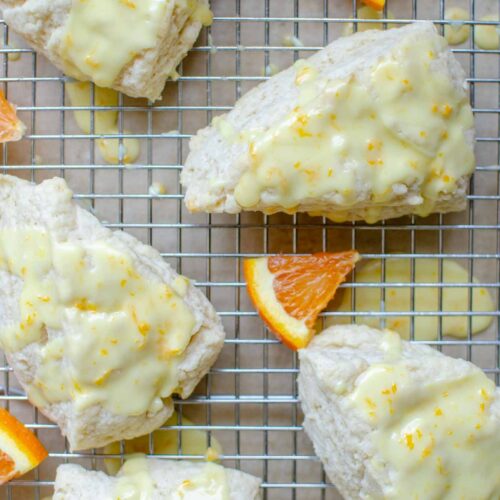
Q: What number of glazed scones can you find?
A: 5